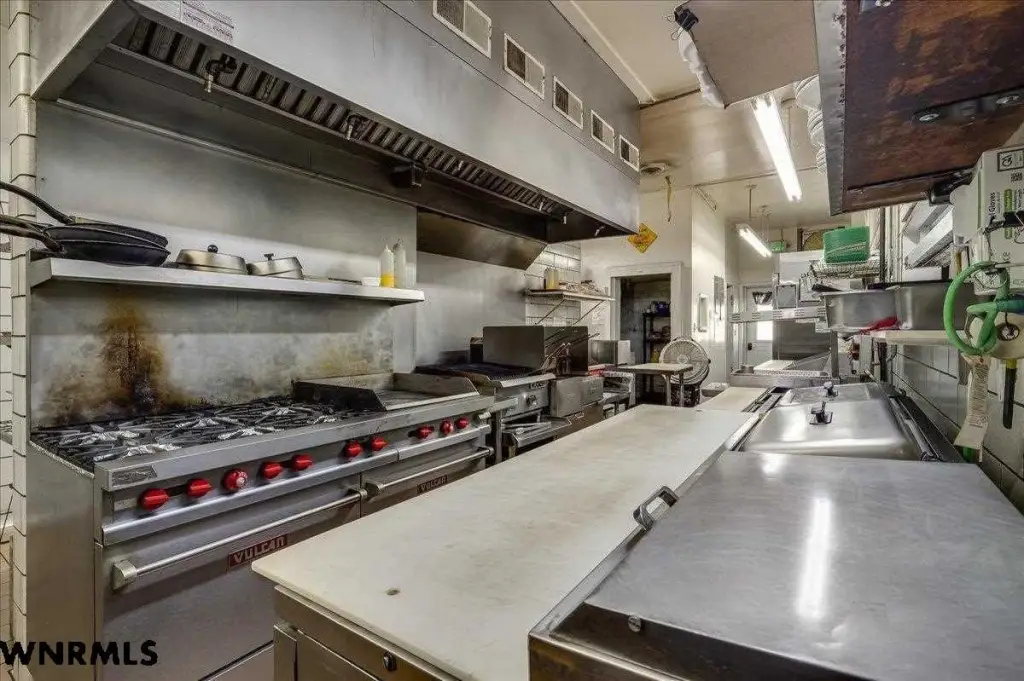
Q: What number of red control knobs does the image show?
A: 10